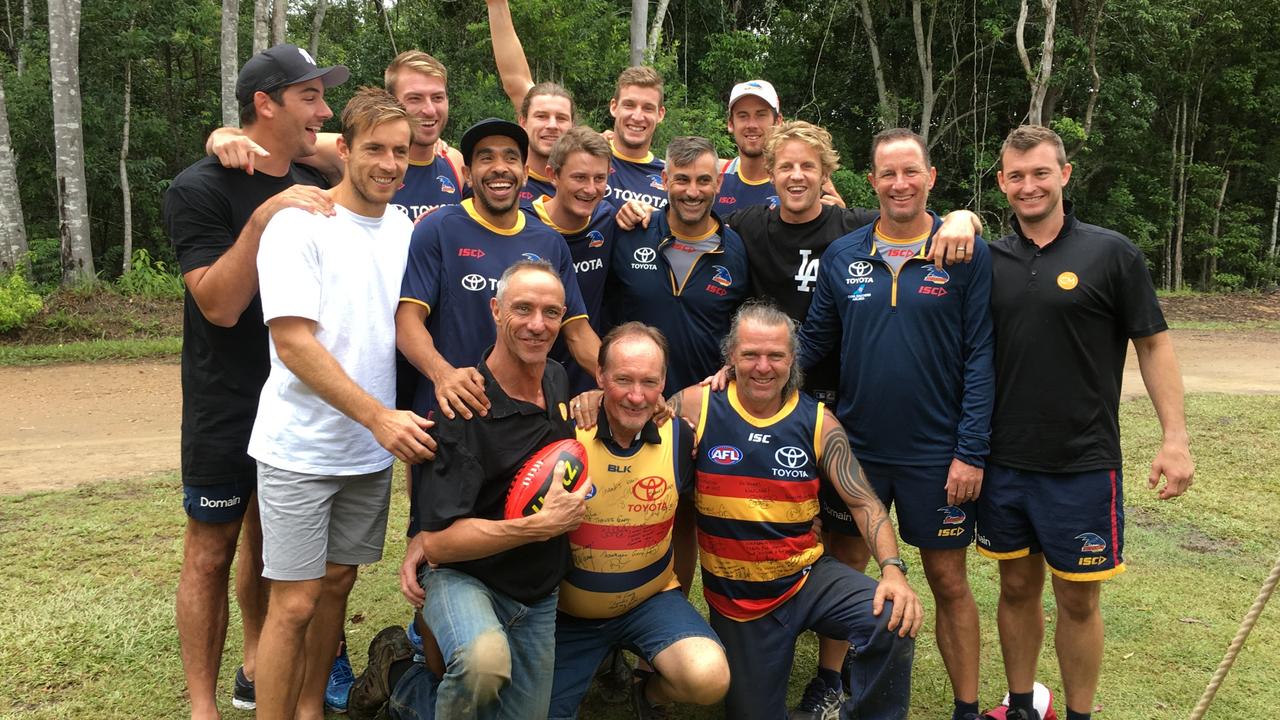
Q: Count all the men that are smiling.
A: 15